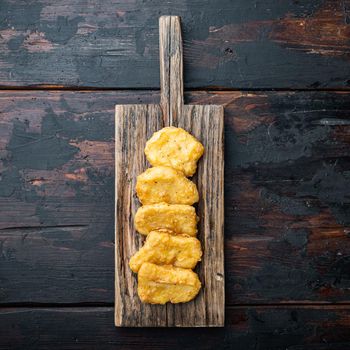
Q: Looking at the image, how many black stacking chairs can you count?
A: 0